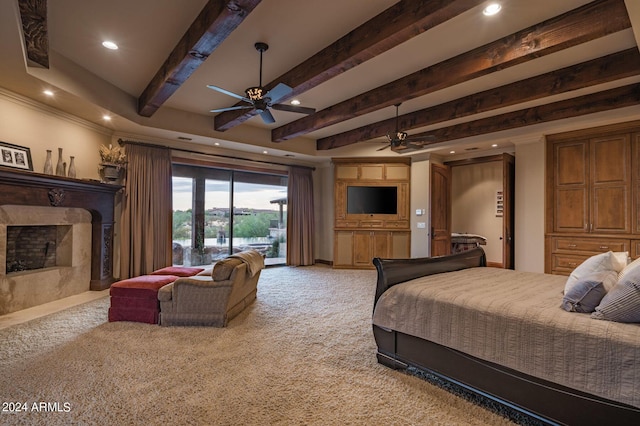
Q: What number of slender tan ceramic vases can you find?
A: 3